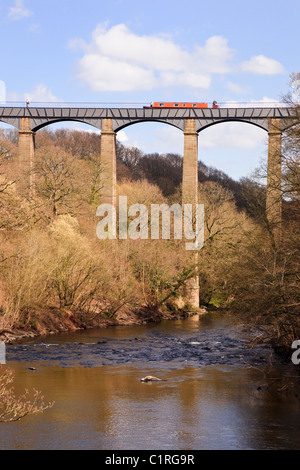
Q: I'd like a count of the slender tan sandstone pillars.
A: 4